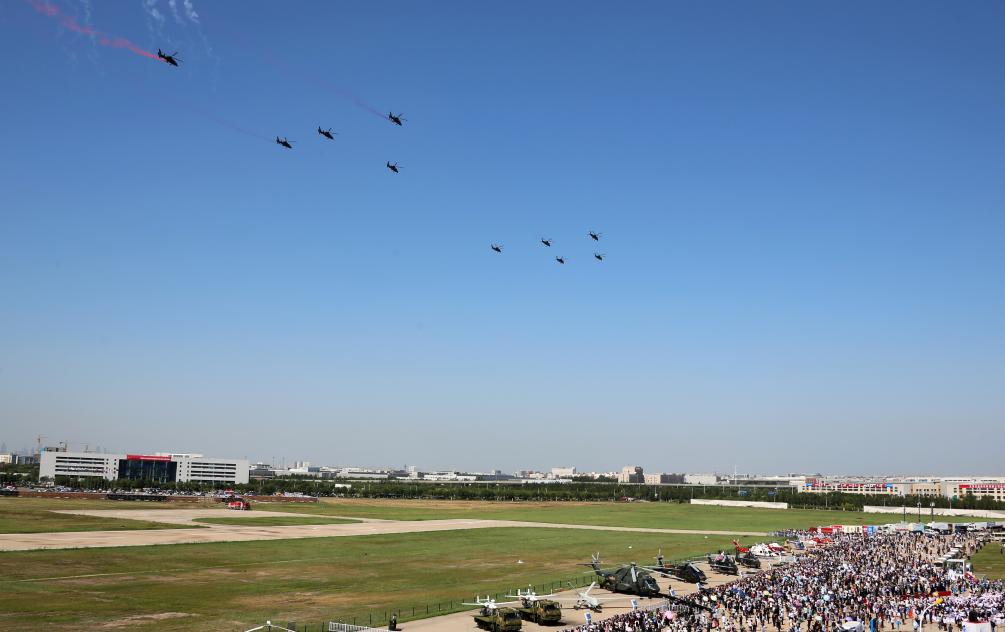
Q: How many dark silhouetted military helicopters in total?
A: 10